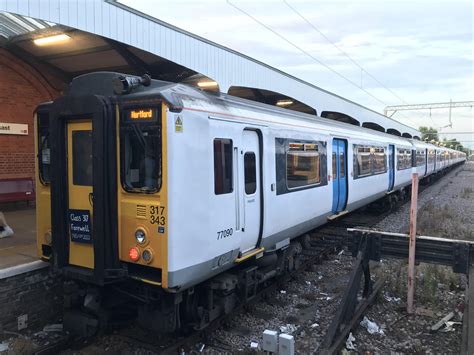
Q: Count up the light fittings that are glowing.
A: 3